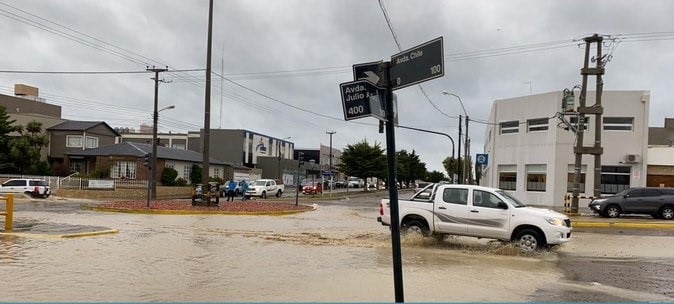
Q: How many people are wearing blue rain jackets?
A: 2